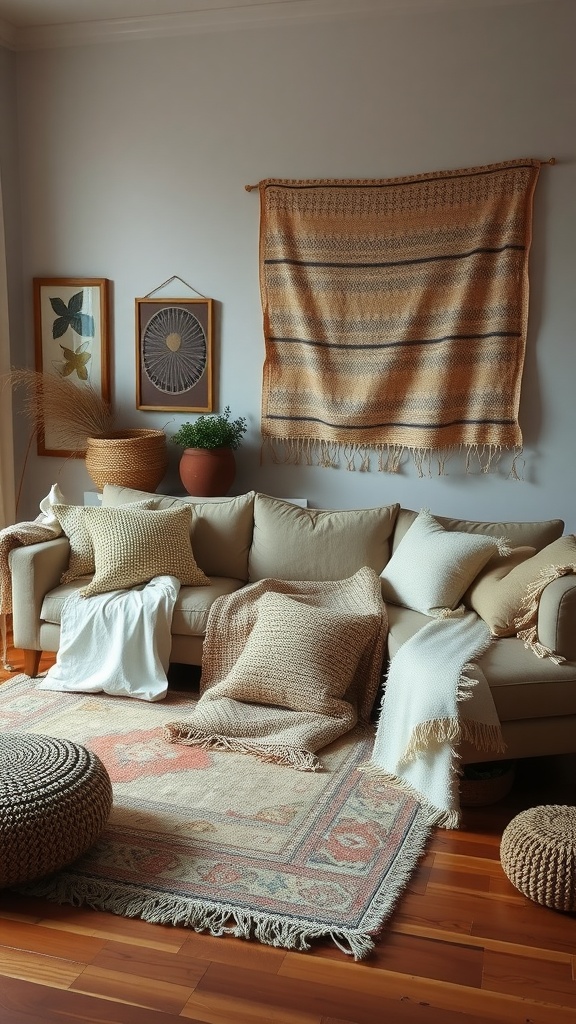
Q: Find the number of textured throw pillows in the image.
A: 5